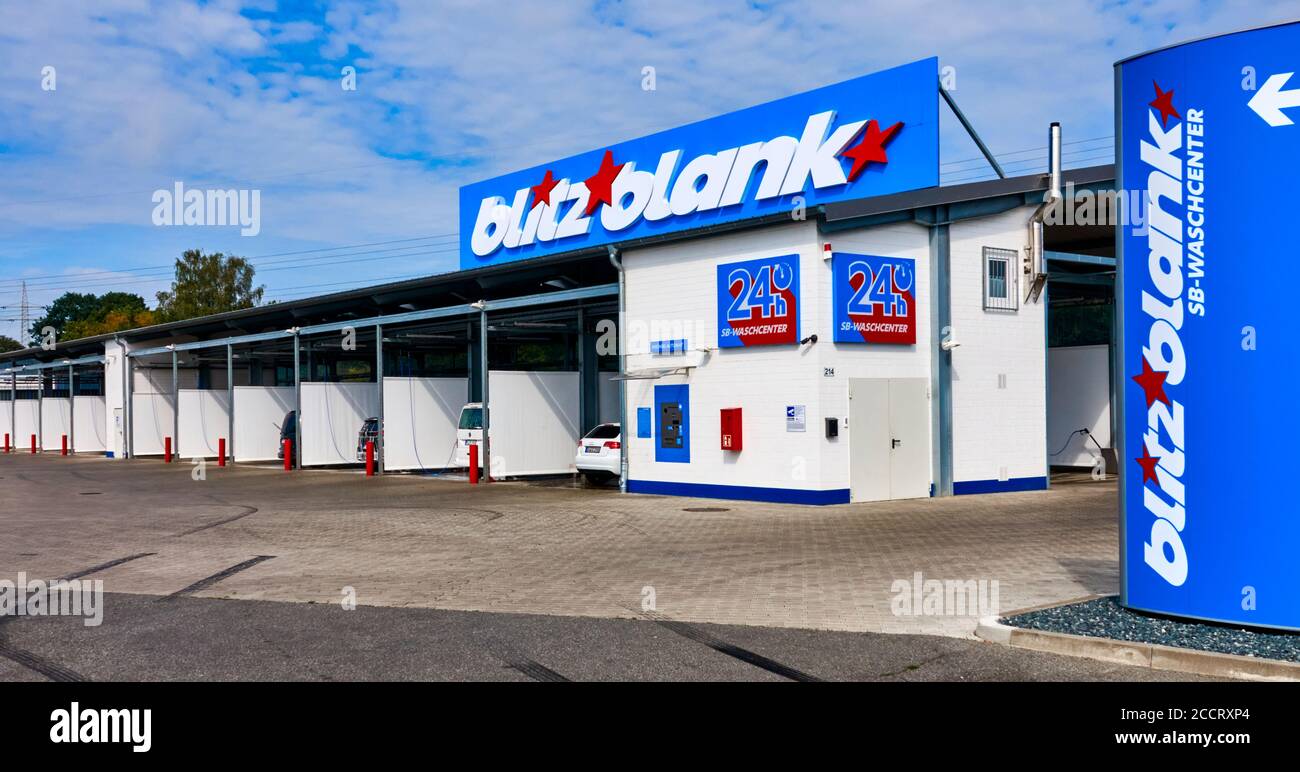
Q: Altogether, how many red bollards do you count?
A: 8